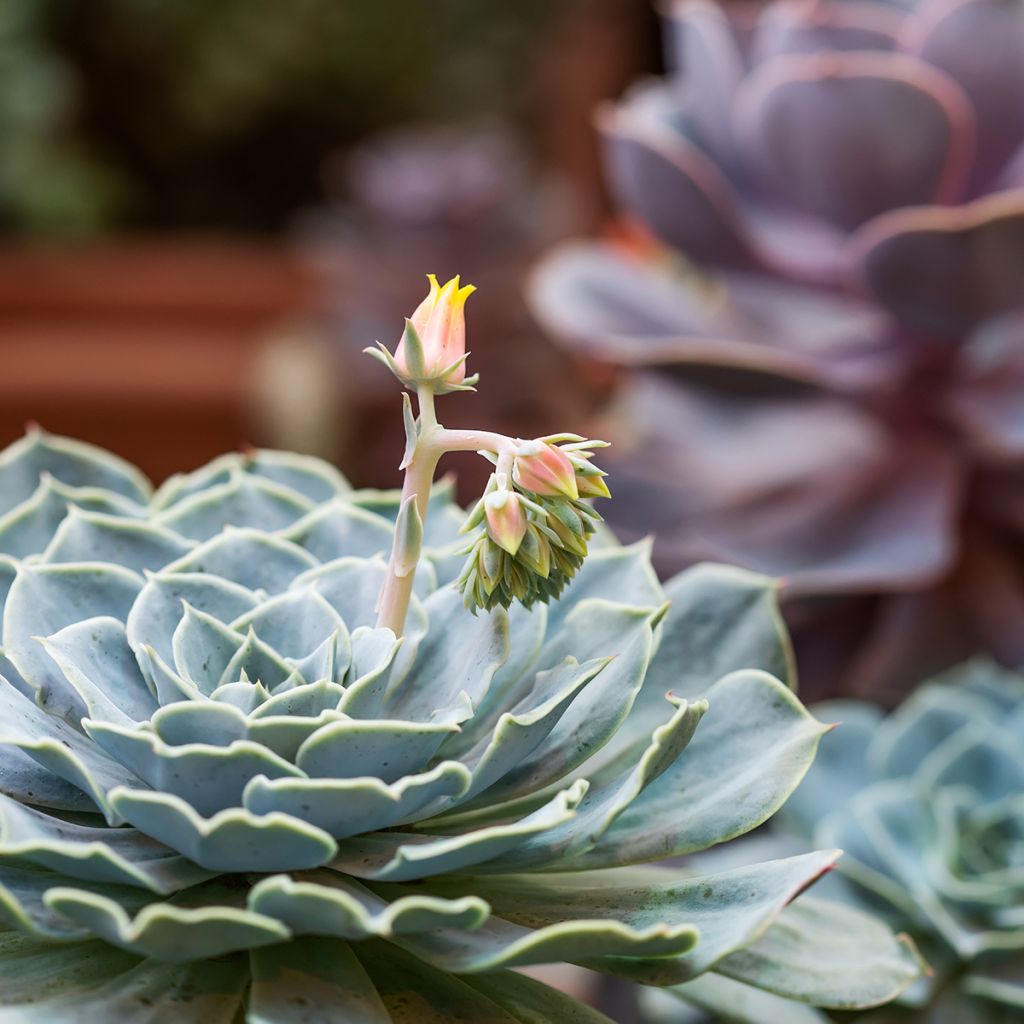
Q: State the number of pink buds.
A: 3